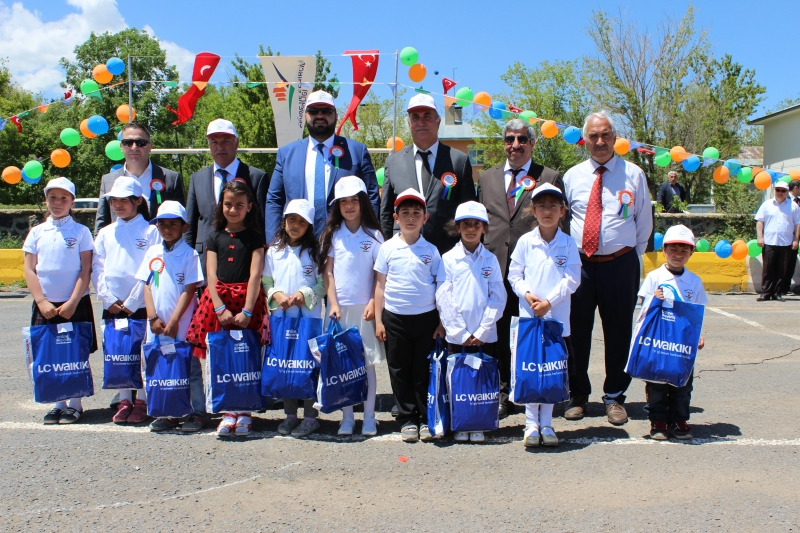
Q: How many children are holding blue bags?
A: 10